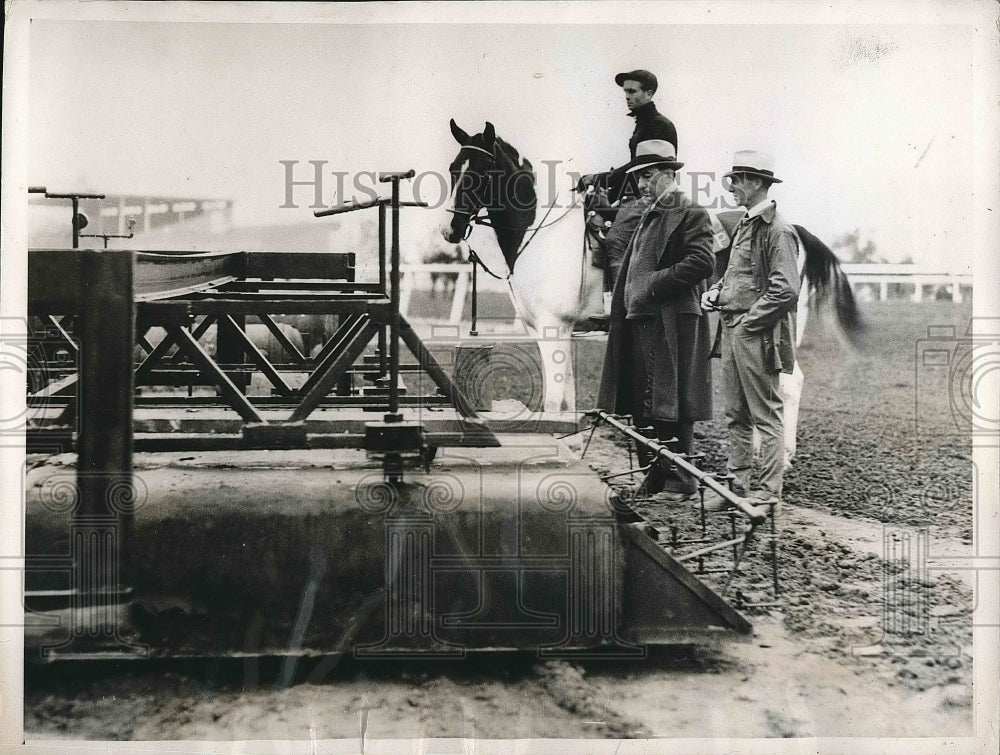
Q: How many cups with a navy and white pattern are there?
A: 0